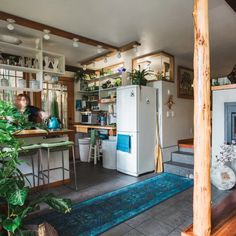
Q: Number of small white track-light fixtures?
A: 9